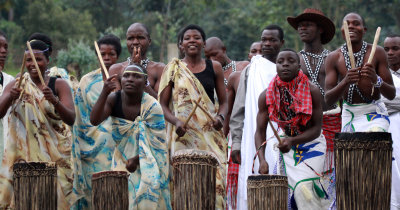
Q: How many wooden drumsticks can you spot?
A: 9